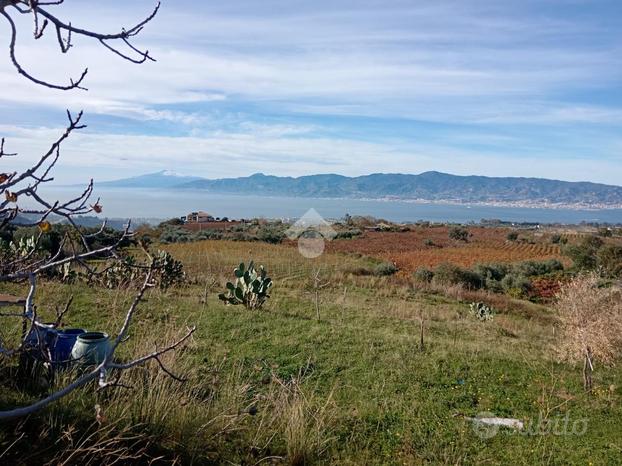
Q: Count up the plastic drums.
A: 3